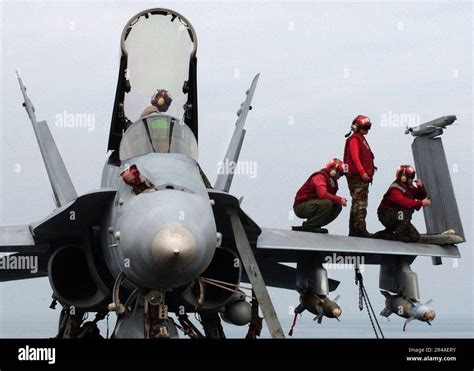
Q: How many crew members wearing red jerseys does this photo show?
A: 3